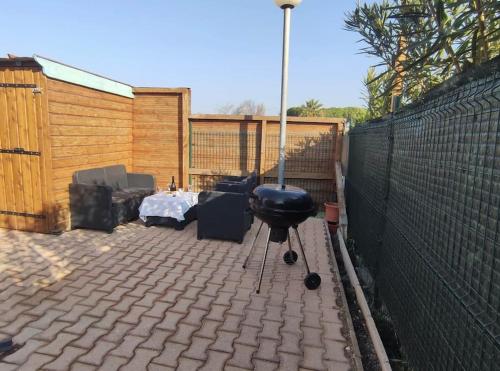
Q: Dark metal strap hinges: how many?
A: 3